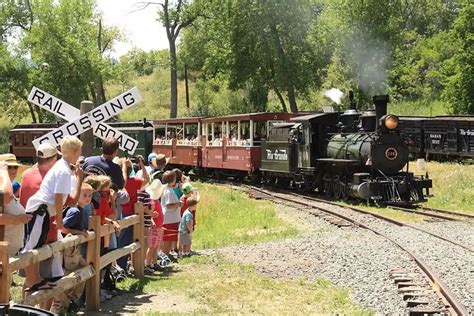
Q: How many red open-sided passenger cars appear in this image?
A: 2